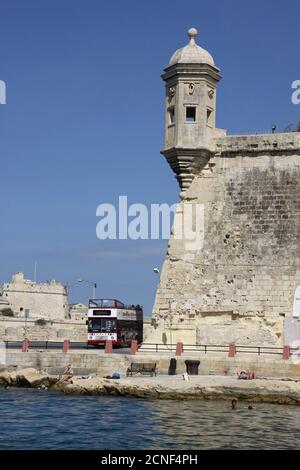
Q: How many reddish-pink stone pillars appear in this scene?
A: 7